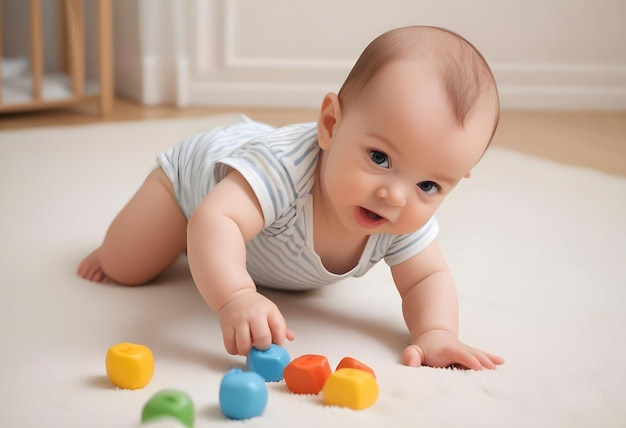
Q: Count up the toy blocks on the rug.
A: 7